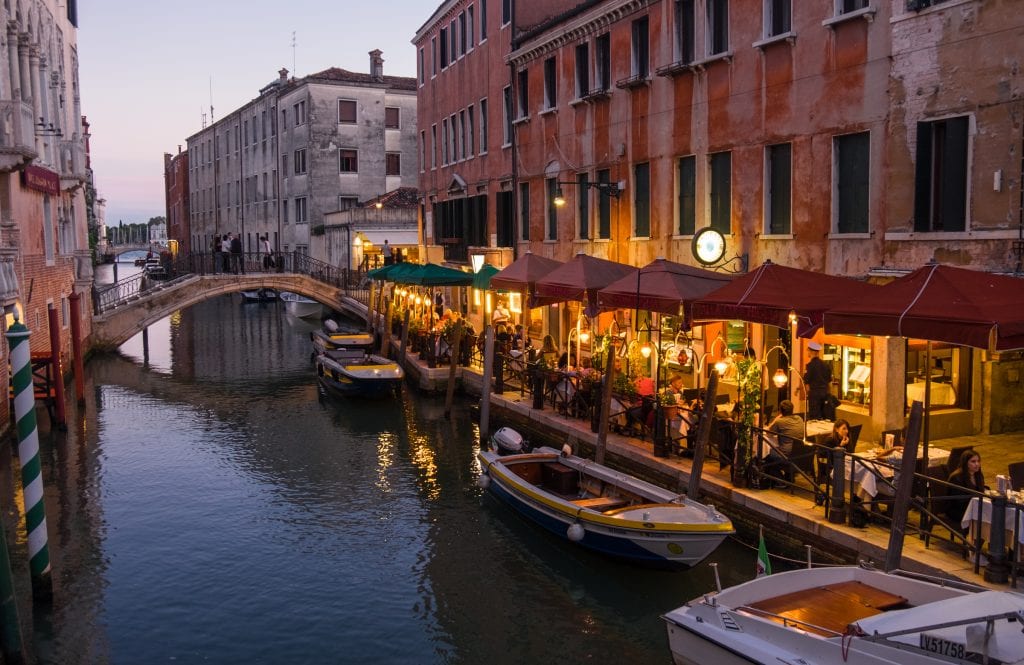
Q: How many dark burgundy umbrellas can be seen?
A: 5